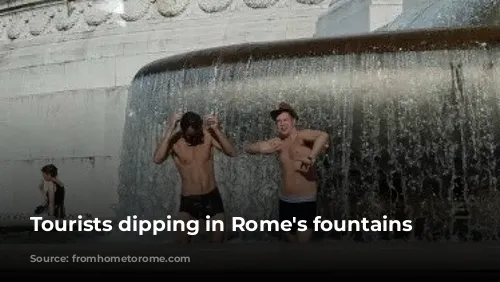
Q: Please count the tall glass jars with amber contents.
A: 0